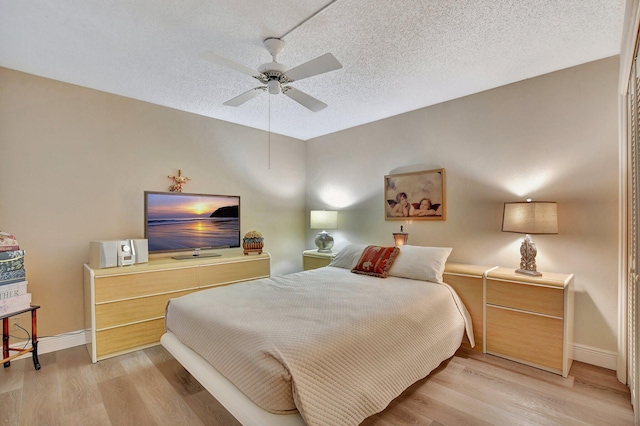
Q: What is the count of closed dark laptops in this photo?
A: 0